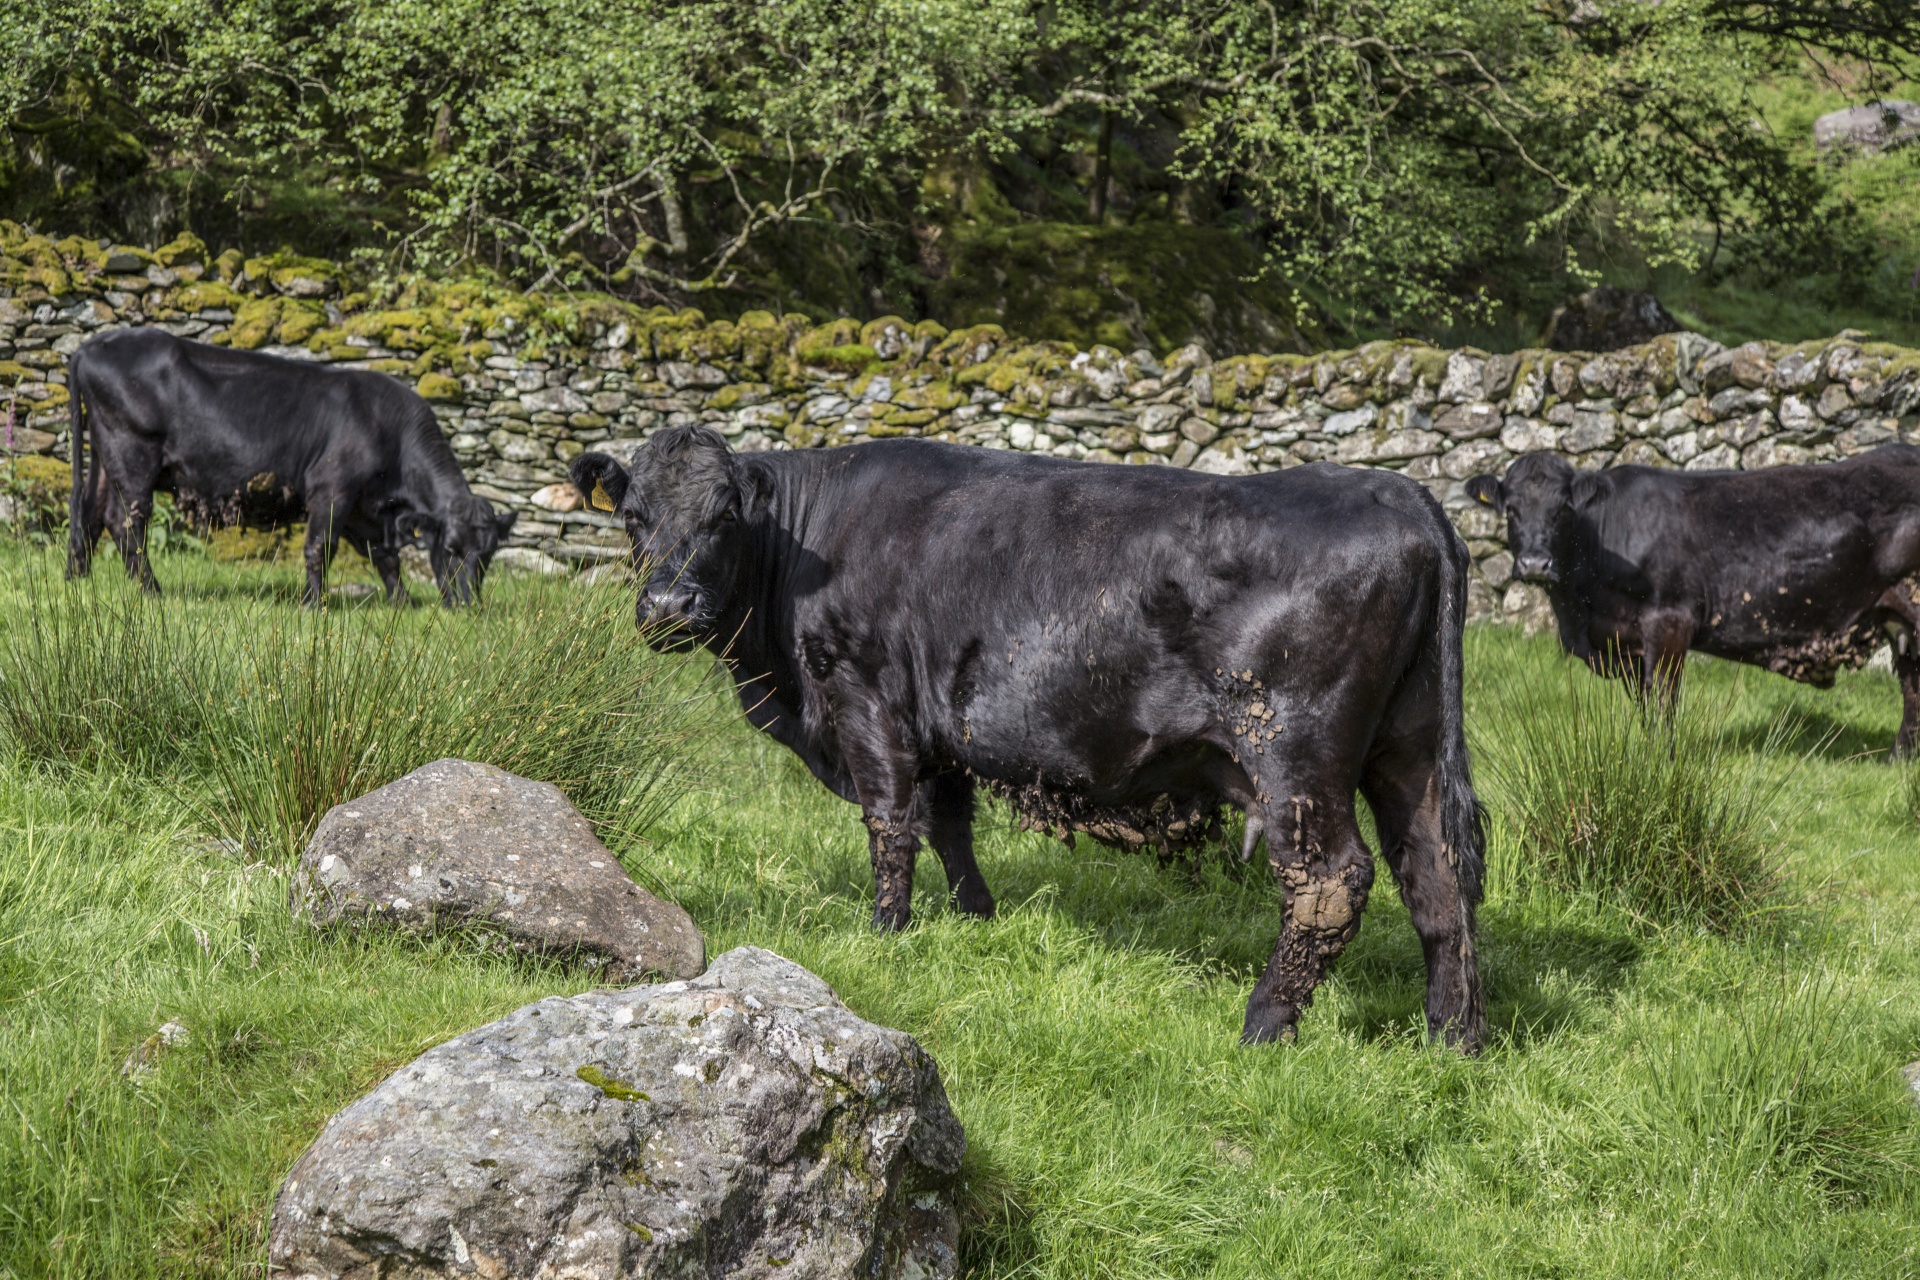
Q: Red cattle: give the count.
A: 0